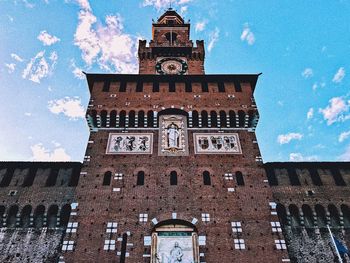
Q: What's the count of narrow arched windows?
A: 5